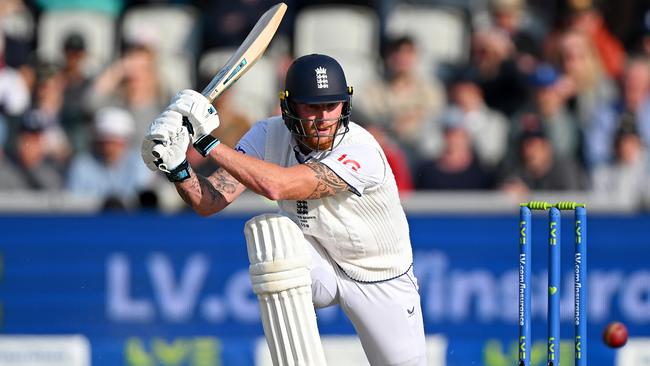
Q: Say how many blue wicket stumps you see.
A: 3